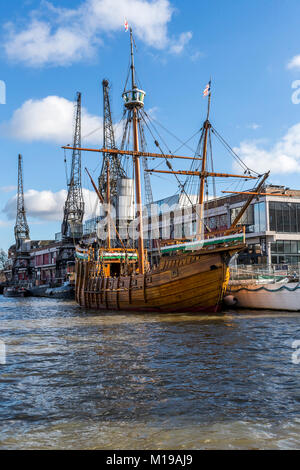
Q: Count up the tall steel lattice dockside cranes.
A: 3